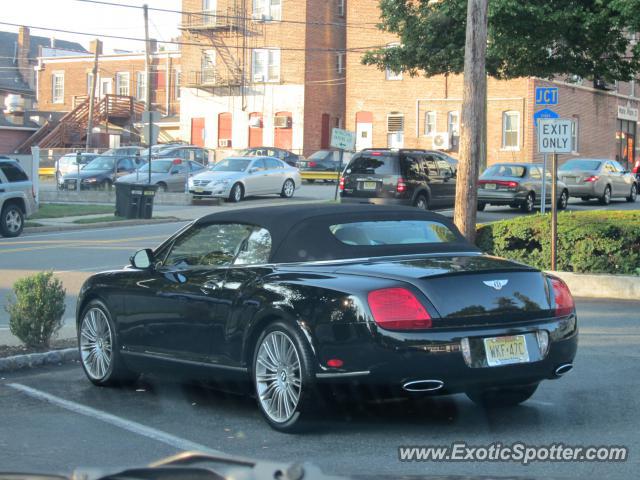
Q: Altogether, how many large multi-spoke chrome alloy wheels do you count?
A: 2